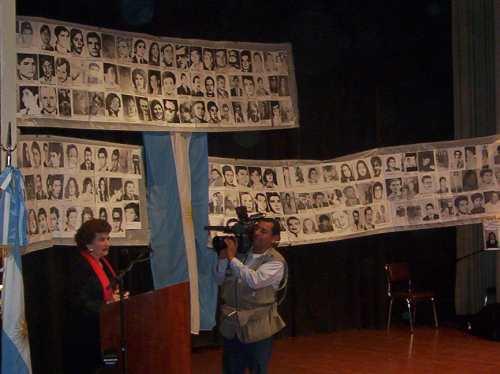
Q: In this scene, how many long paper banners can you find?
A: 3